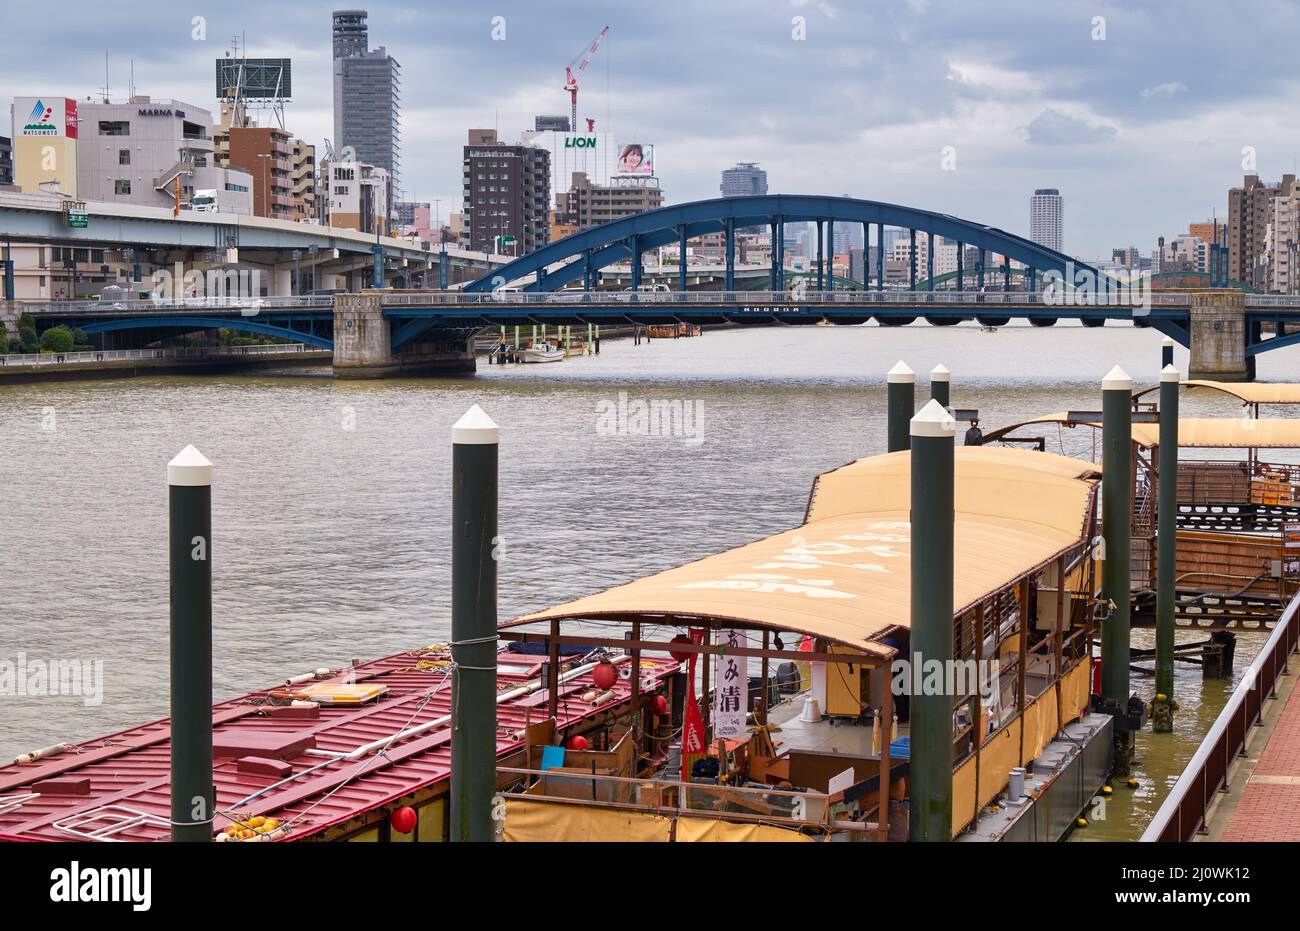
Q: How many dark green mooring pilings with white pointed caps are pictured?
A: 8